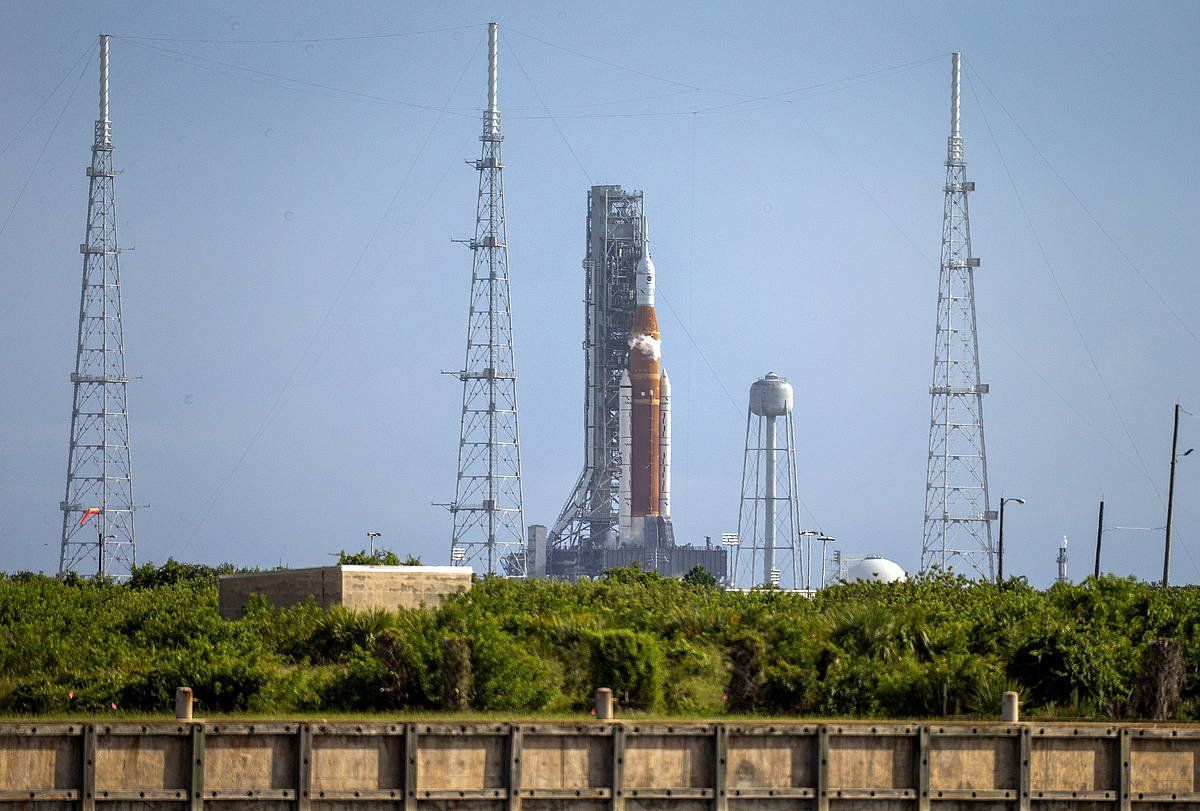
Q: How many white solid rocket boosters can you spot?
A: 2